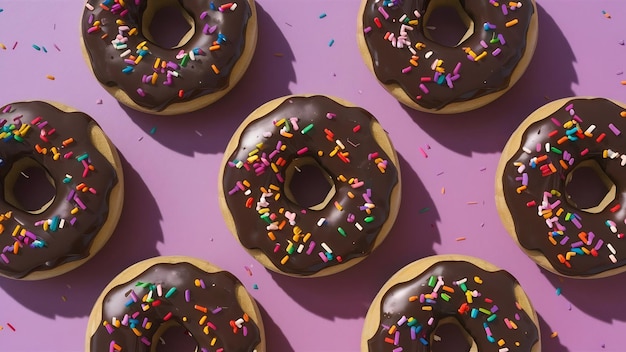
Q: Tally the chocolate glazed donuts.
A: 7